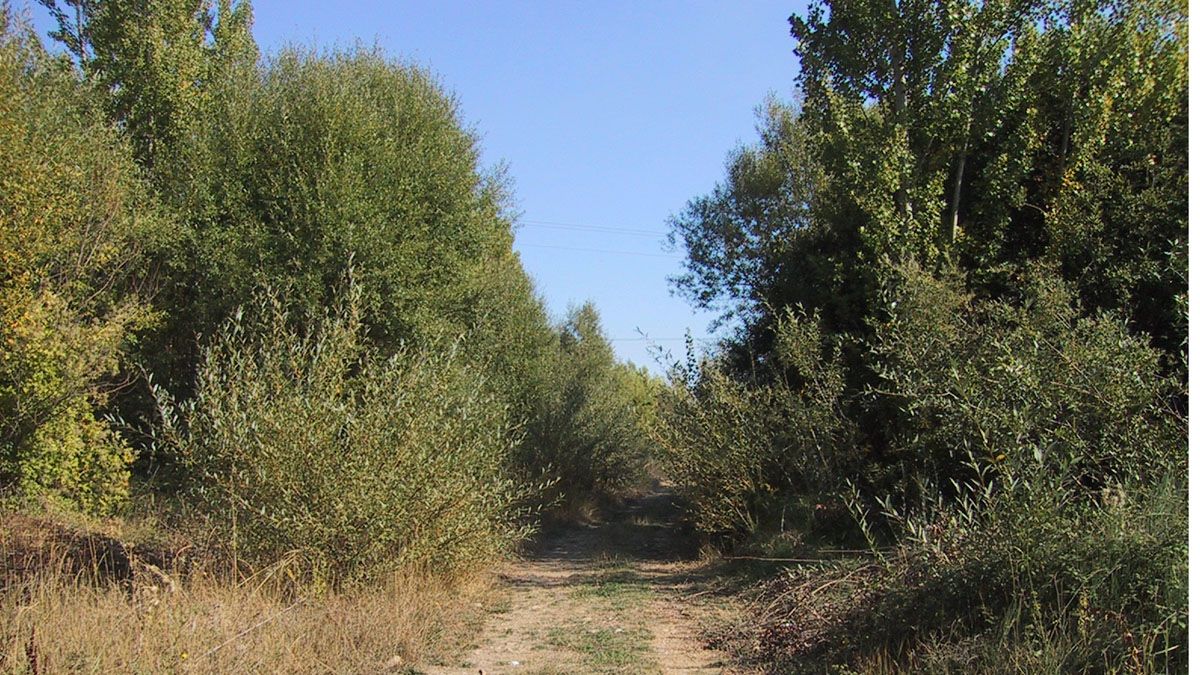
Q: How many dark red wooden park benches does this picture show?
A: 0